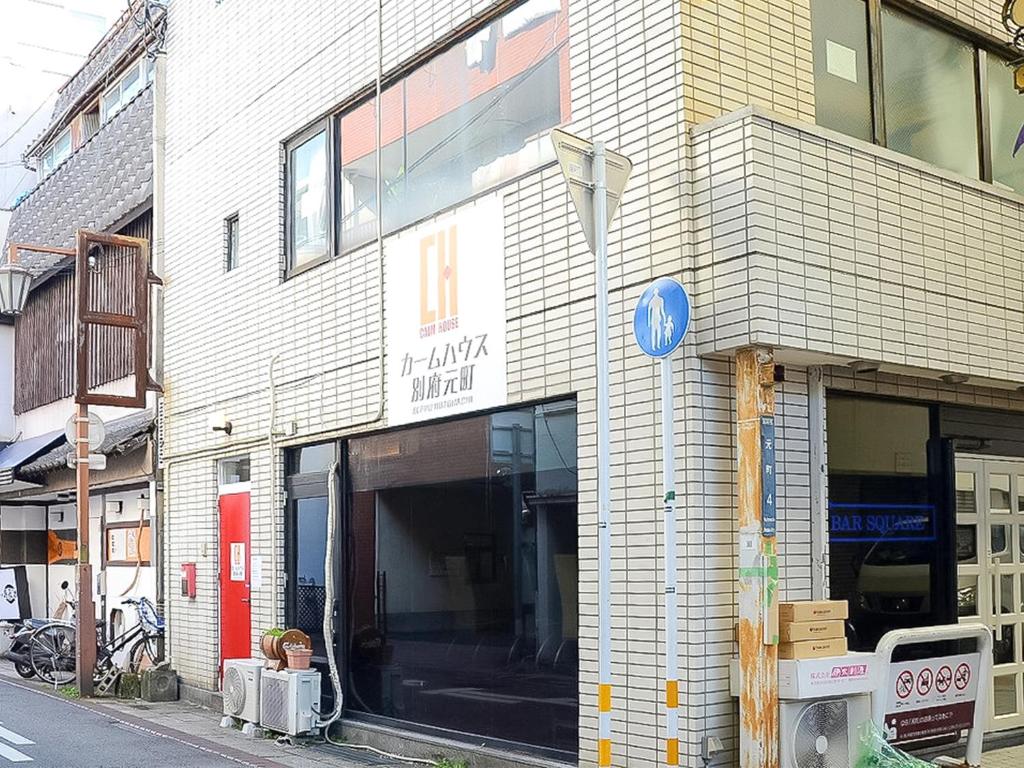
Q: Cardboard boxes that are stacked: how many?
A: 3